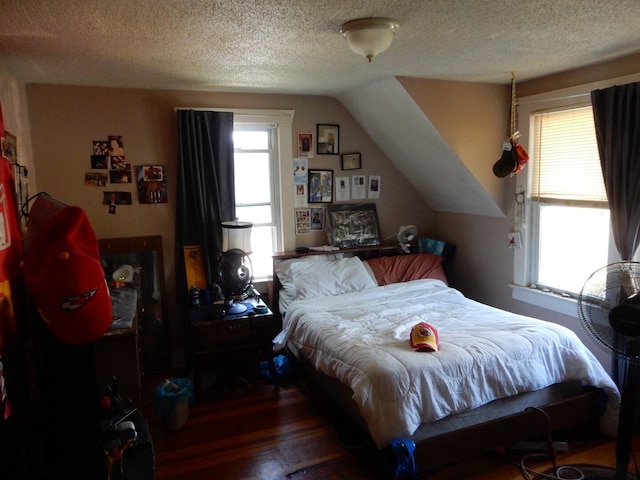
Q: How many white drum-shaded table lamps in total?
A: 1